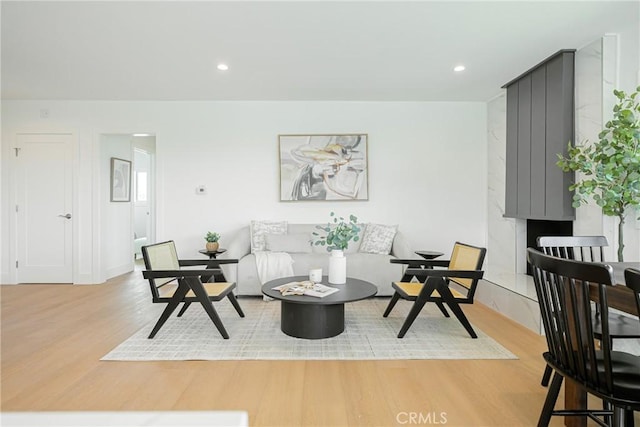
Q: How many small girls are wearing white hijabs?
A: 0